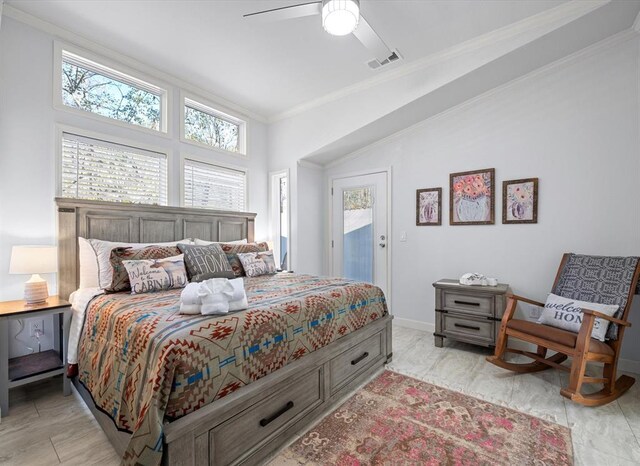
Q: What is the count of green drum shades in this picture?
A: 0